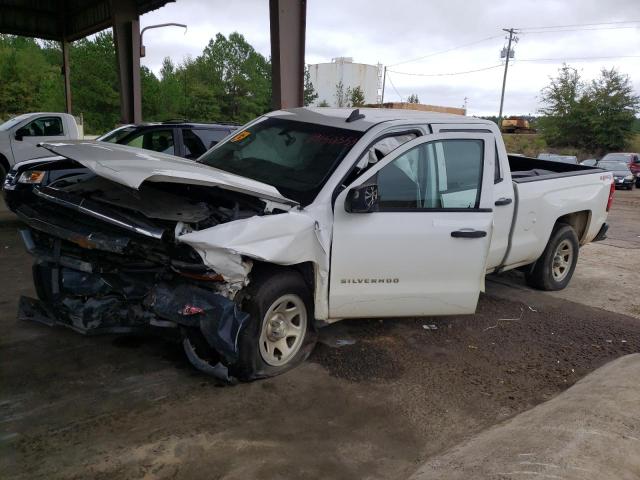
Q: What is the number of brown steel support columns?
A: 3